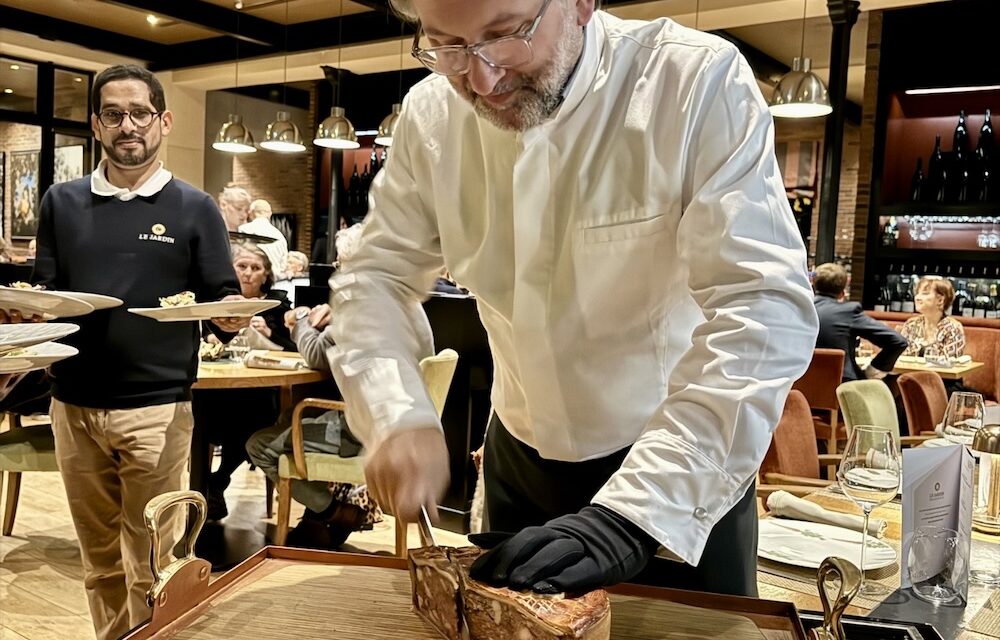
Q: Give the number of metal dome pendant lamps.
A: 5